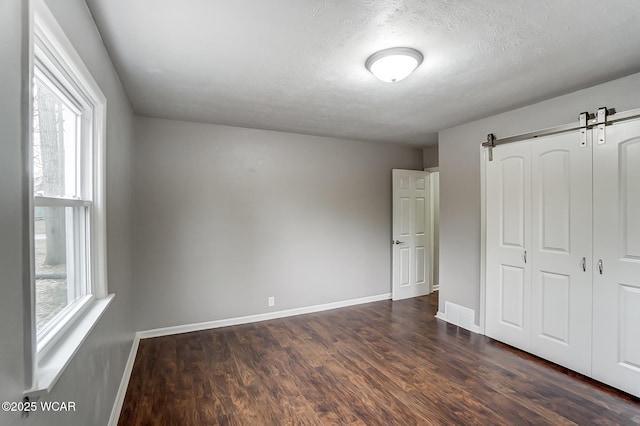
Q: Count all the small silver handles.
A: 3